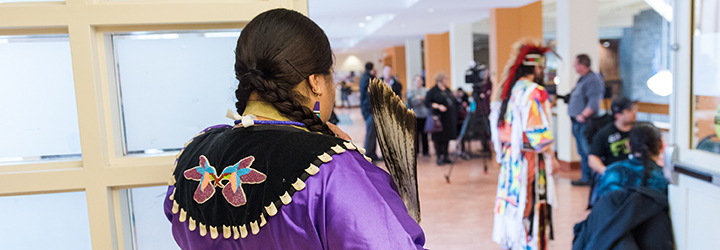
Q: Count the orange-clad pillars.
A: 3